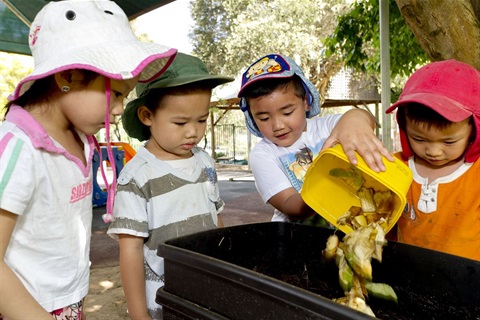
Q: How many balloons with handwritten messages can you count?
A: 0